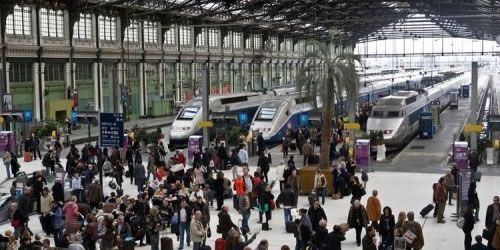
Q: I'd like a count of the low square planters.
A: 1